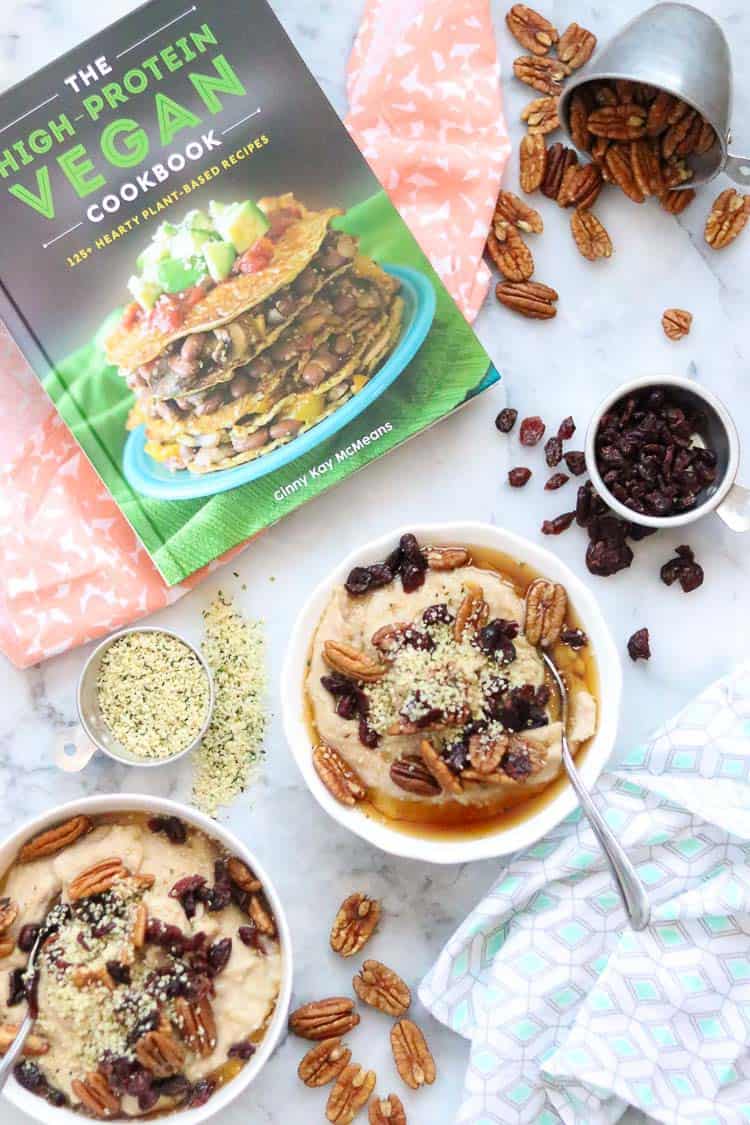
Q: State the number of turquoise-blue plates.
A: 1